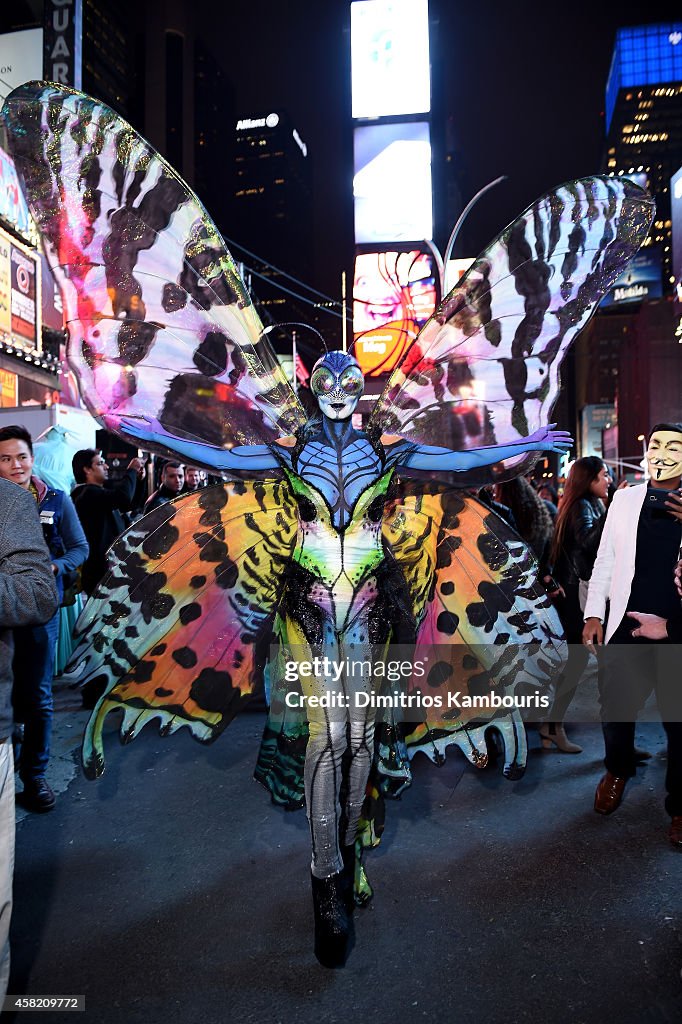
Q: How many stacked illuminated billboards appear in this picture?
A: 3